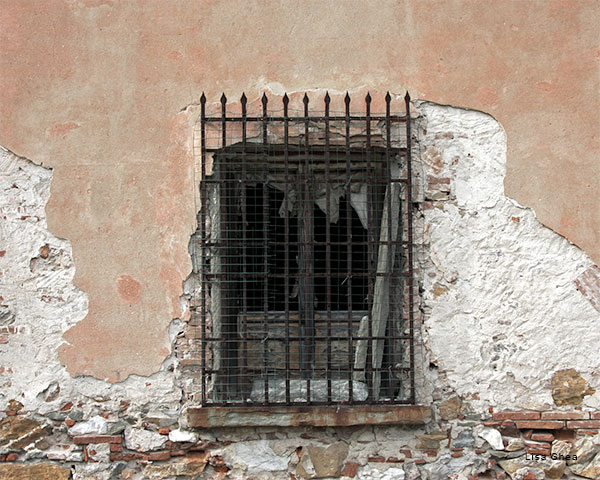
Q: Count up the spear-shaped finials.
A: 11